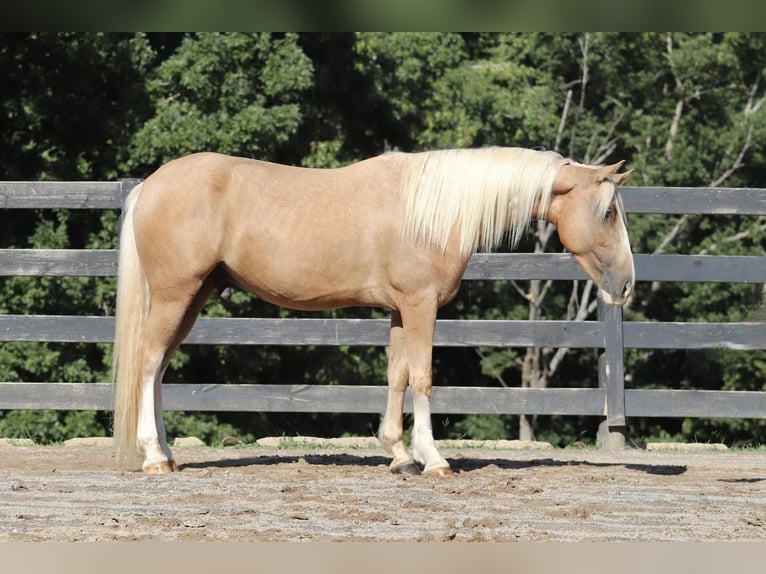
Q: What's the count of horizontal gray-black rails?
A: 4